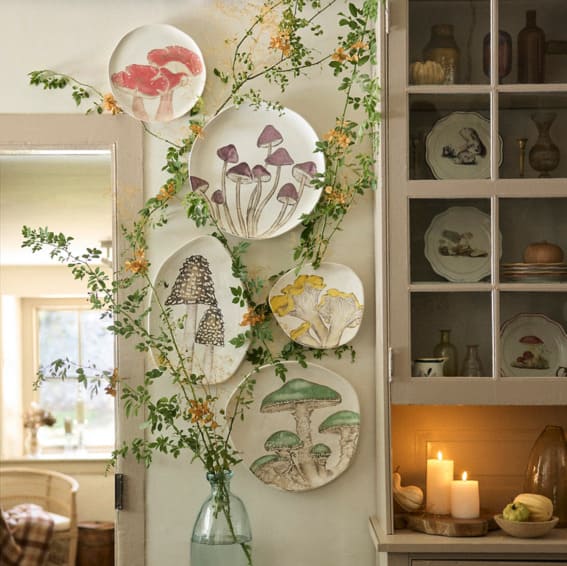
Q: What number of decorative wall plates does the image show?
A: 5